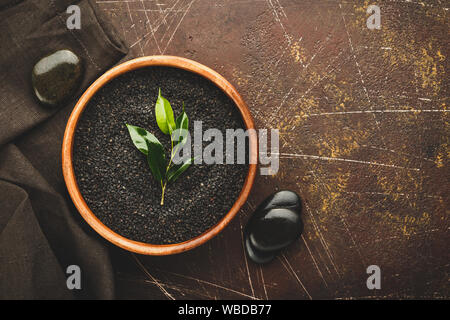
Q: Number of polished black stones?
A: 3